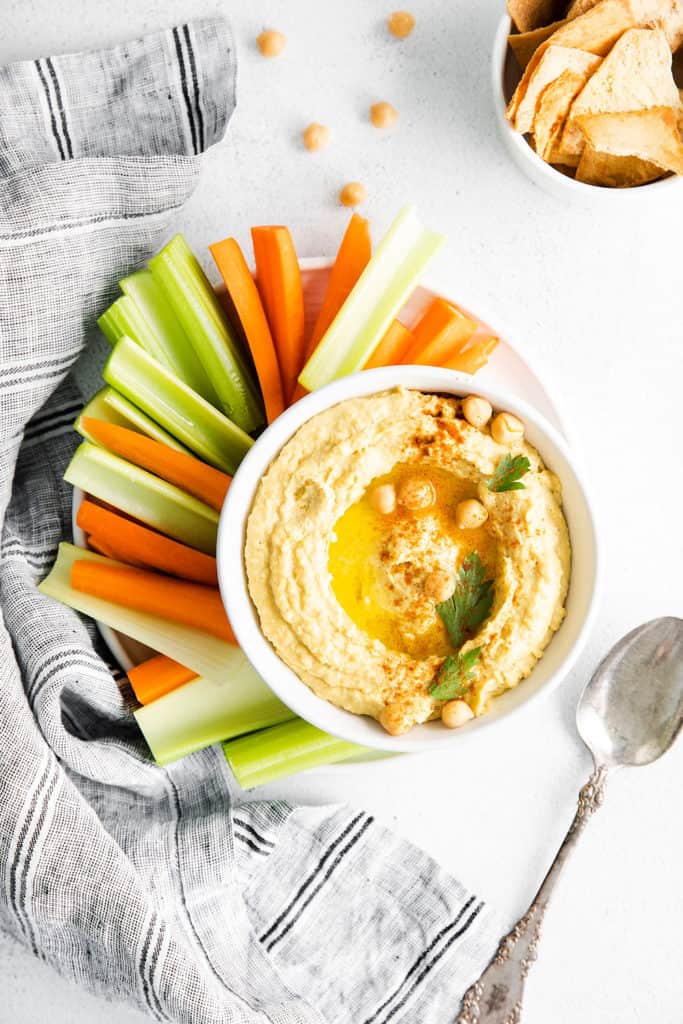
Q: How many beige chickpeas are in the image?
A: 13